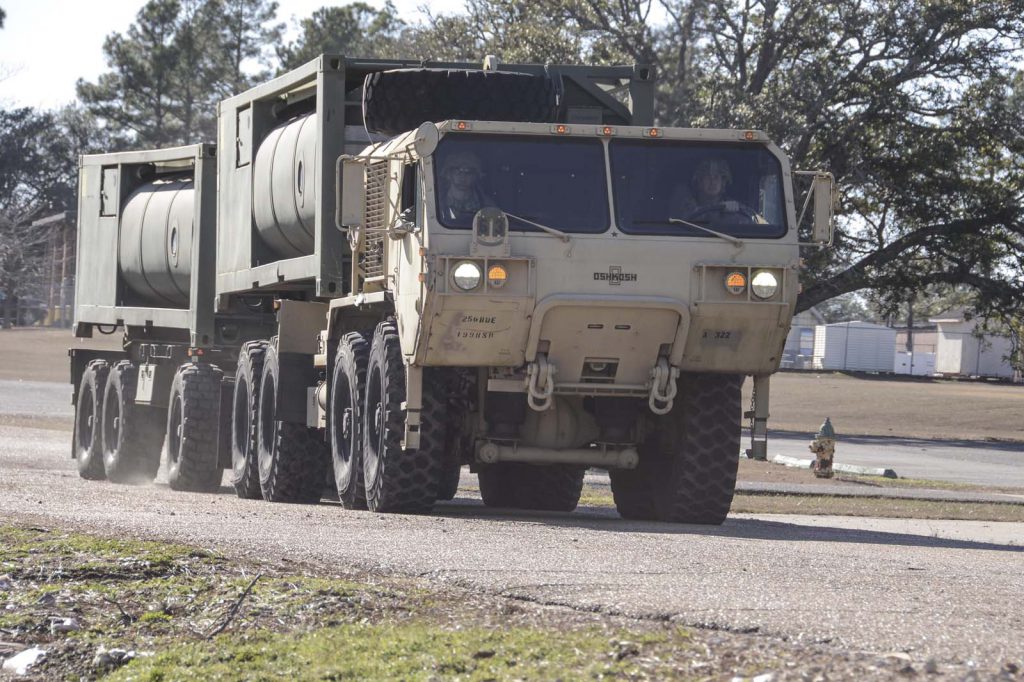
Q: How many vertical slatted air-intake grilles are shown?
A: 1